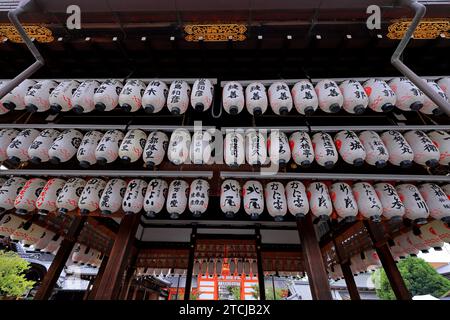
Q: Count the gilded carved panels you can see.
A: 3